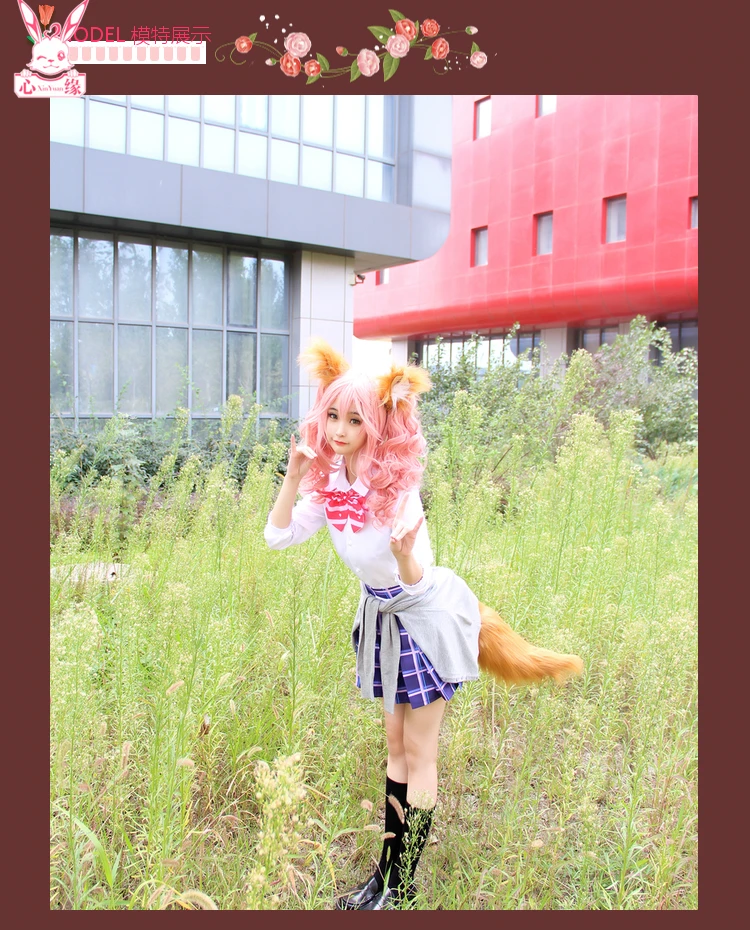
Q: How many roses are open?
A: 10